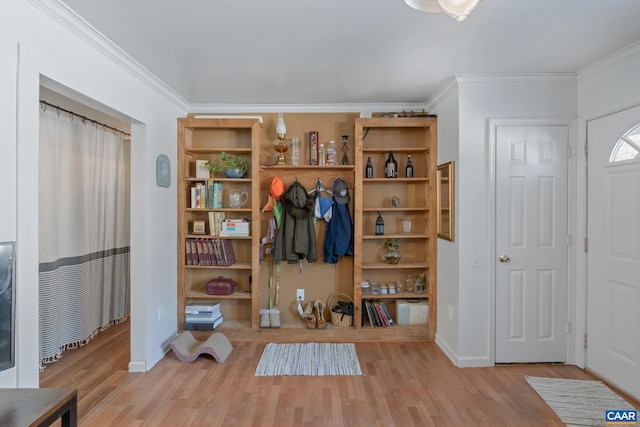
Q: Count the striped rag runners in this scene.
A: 2